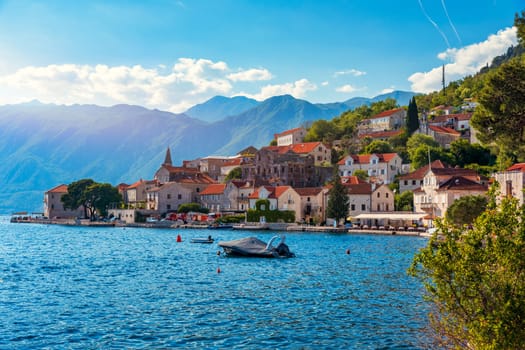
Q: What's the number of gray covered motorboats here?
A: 1